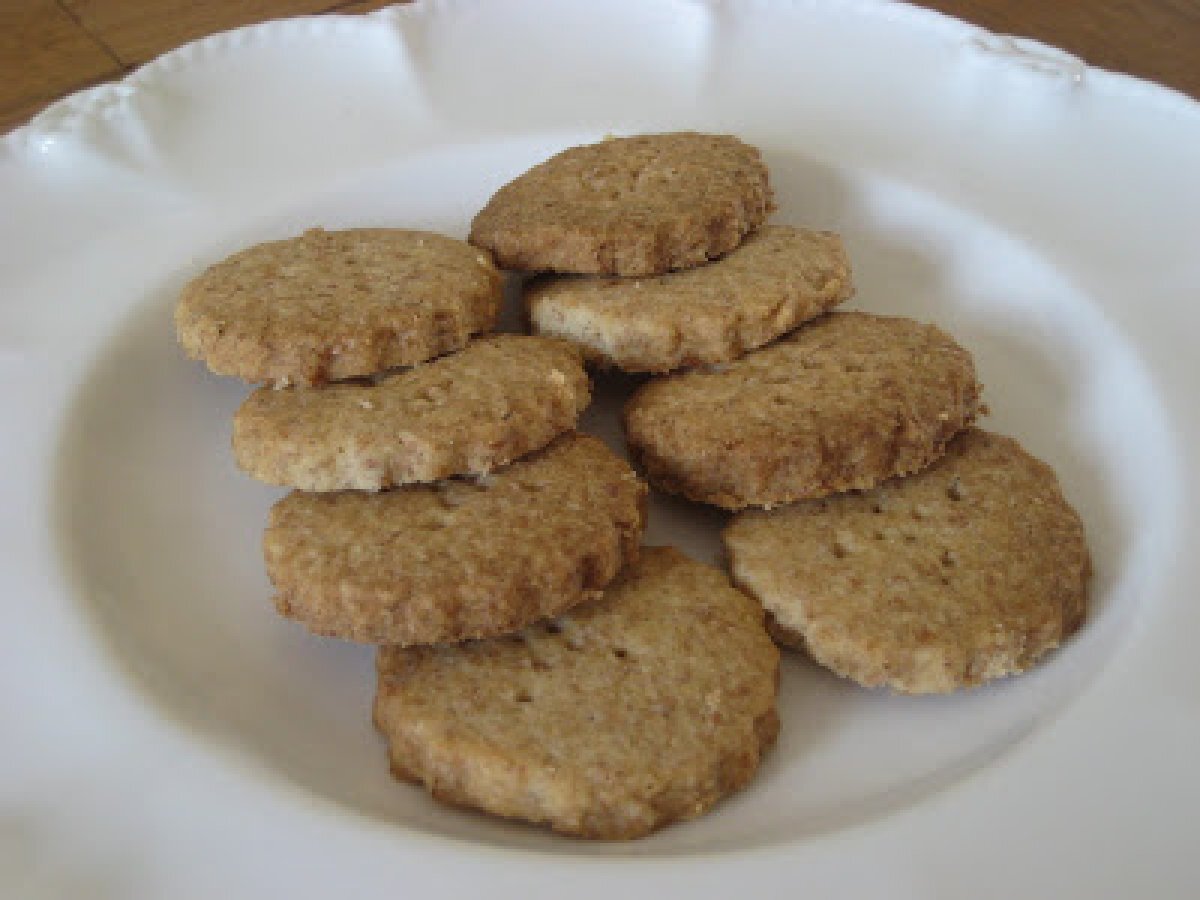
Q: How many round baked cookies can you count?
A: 8